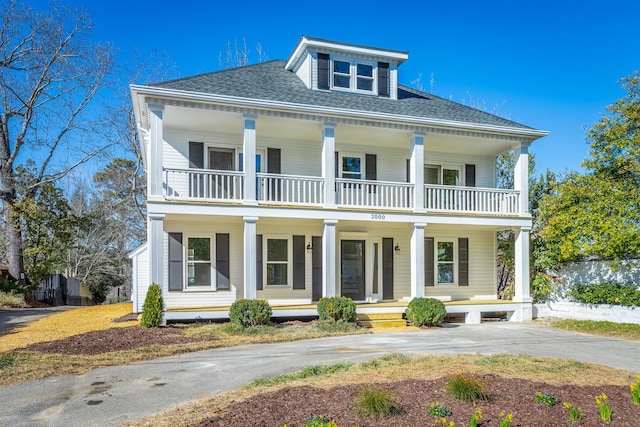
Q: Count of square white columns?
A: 10